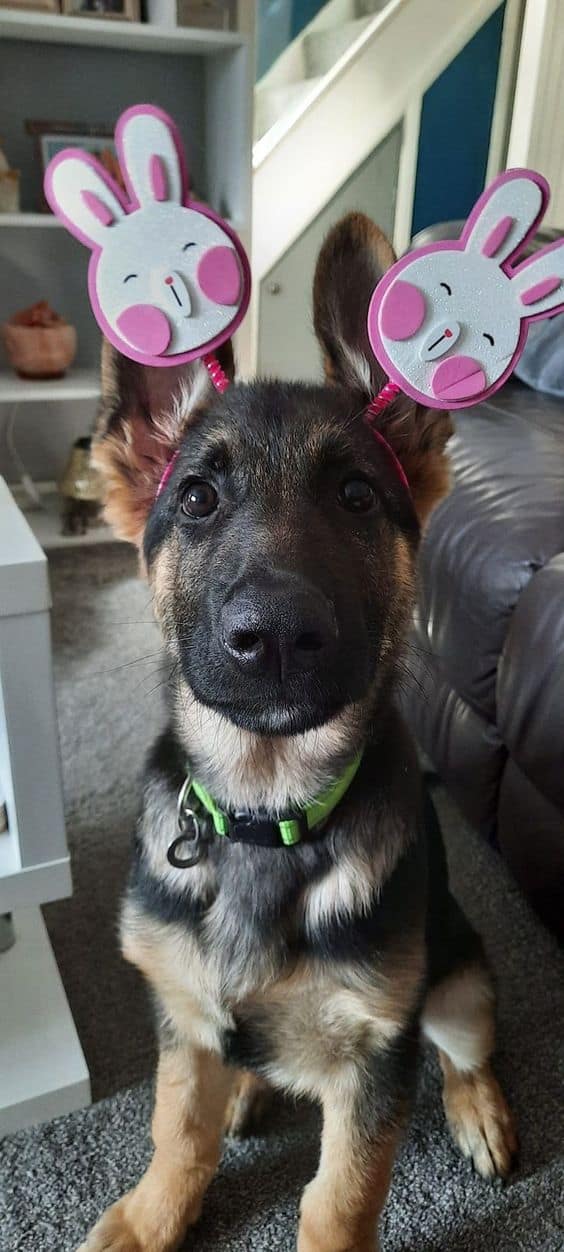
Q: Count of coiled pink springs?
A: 2